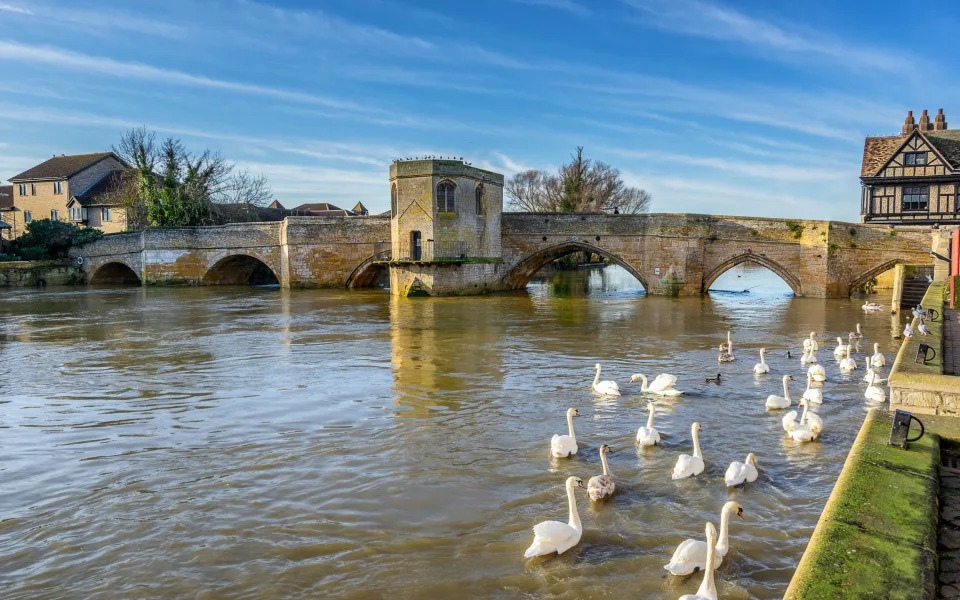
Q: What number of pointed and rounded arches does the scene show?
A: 6